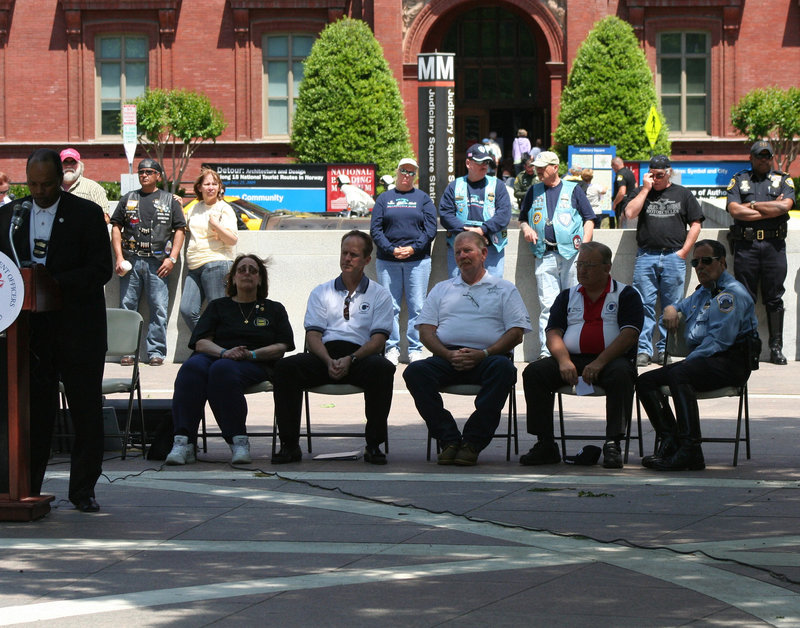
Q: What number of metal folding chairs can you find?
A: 6